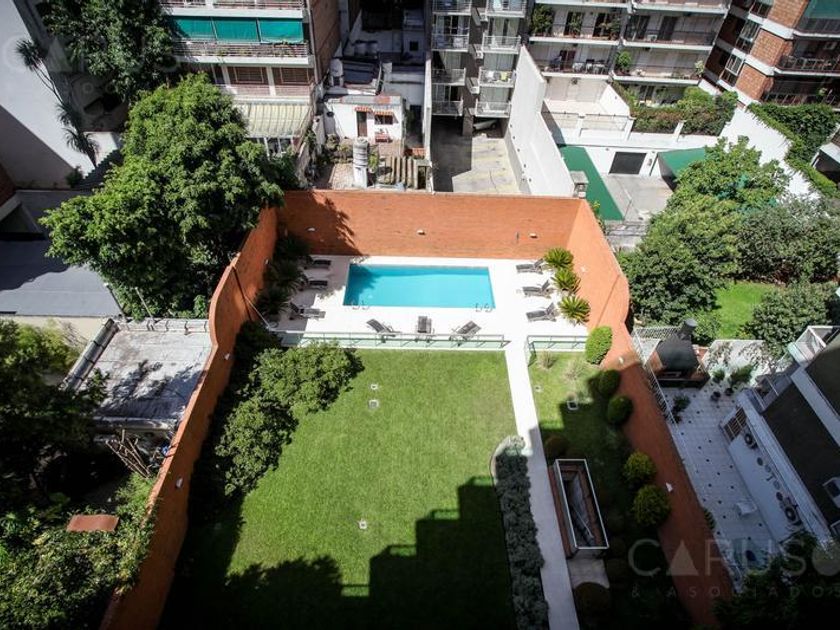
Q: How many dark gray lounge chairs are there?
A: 9